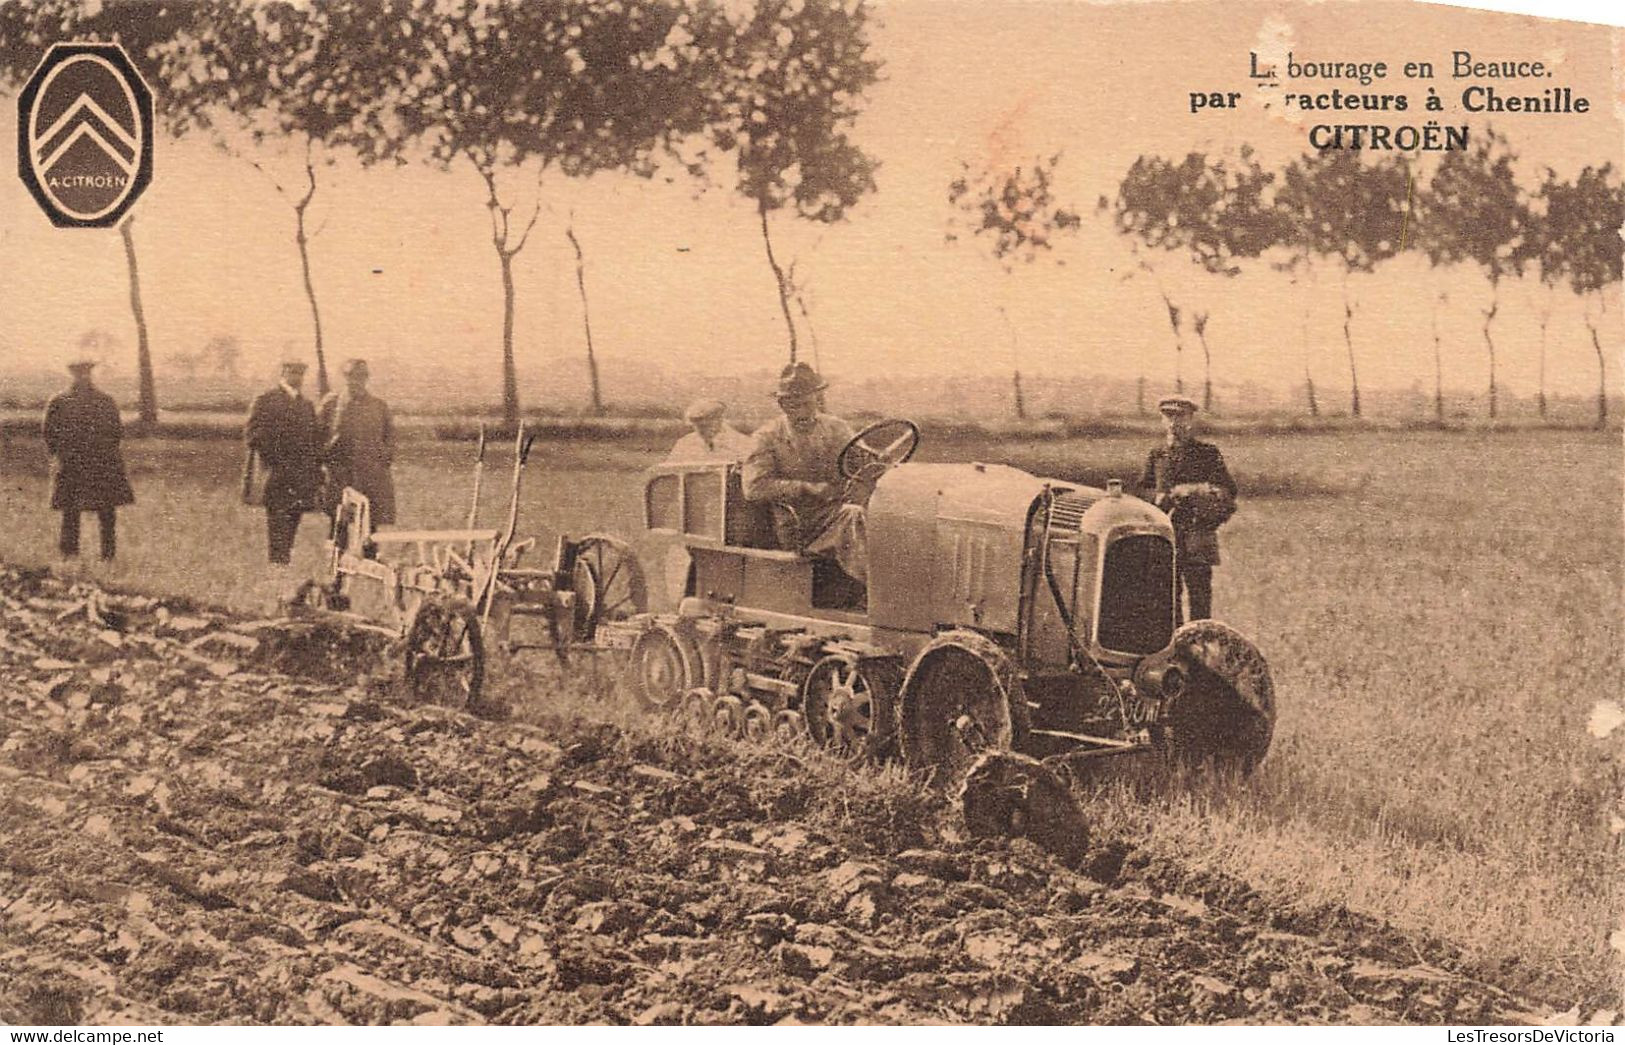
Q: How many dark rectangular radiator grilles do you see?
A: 1